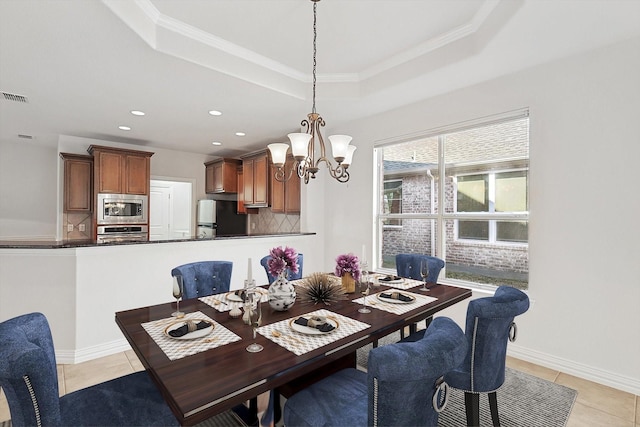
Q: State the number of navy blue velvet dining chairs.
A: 6